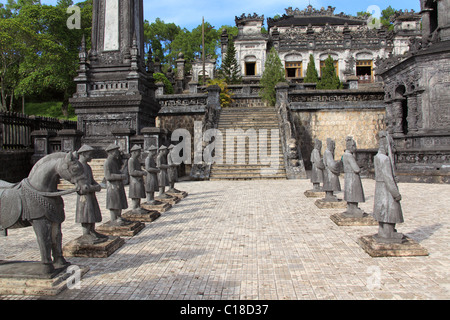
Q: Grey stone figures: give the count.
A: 11